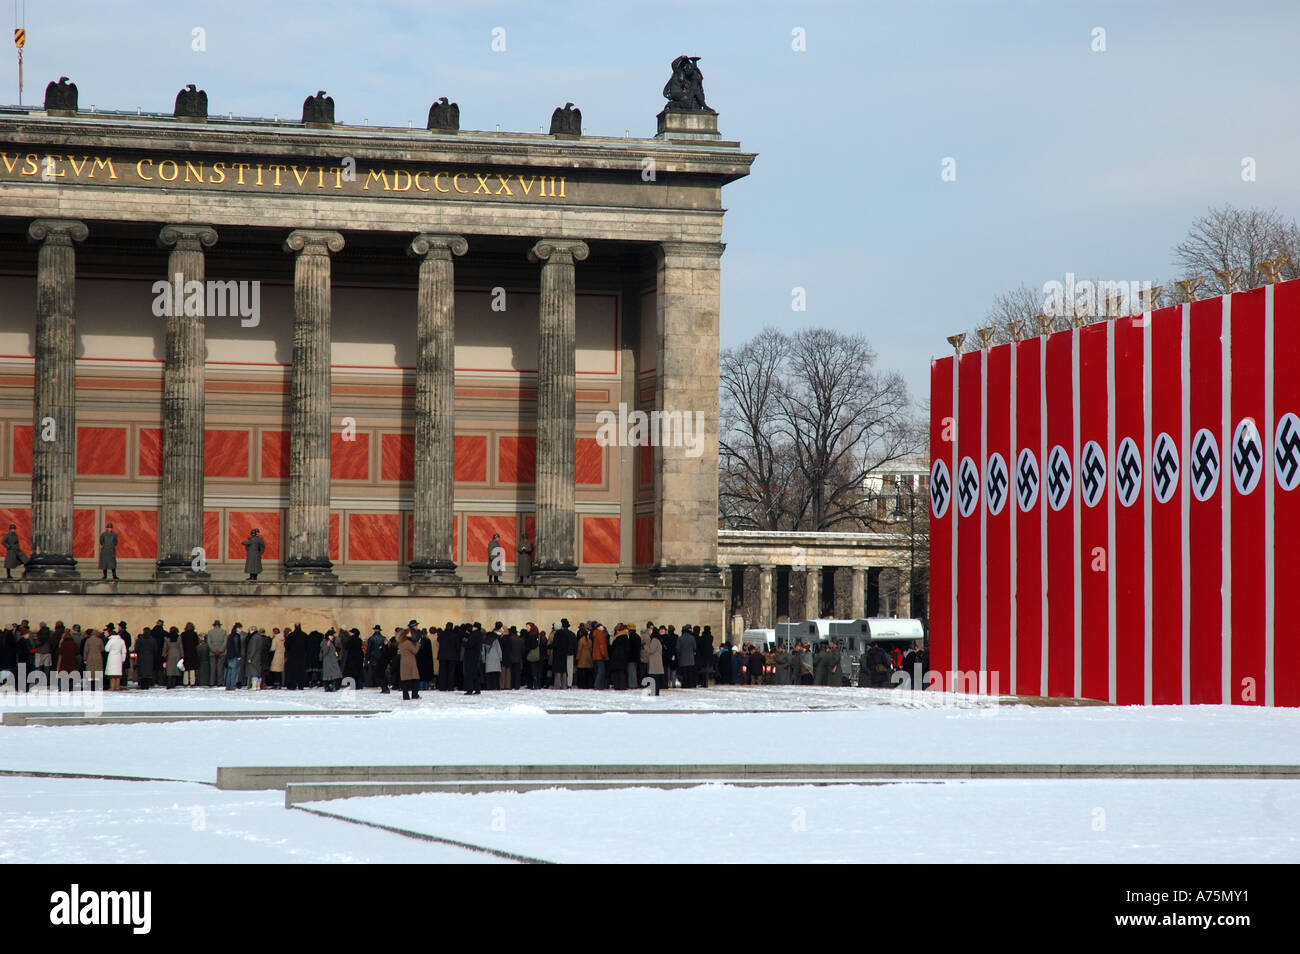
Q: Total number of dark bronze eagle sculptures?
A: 5